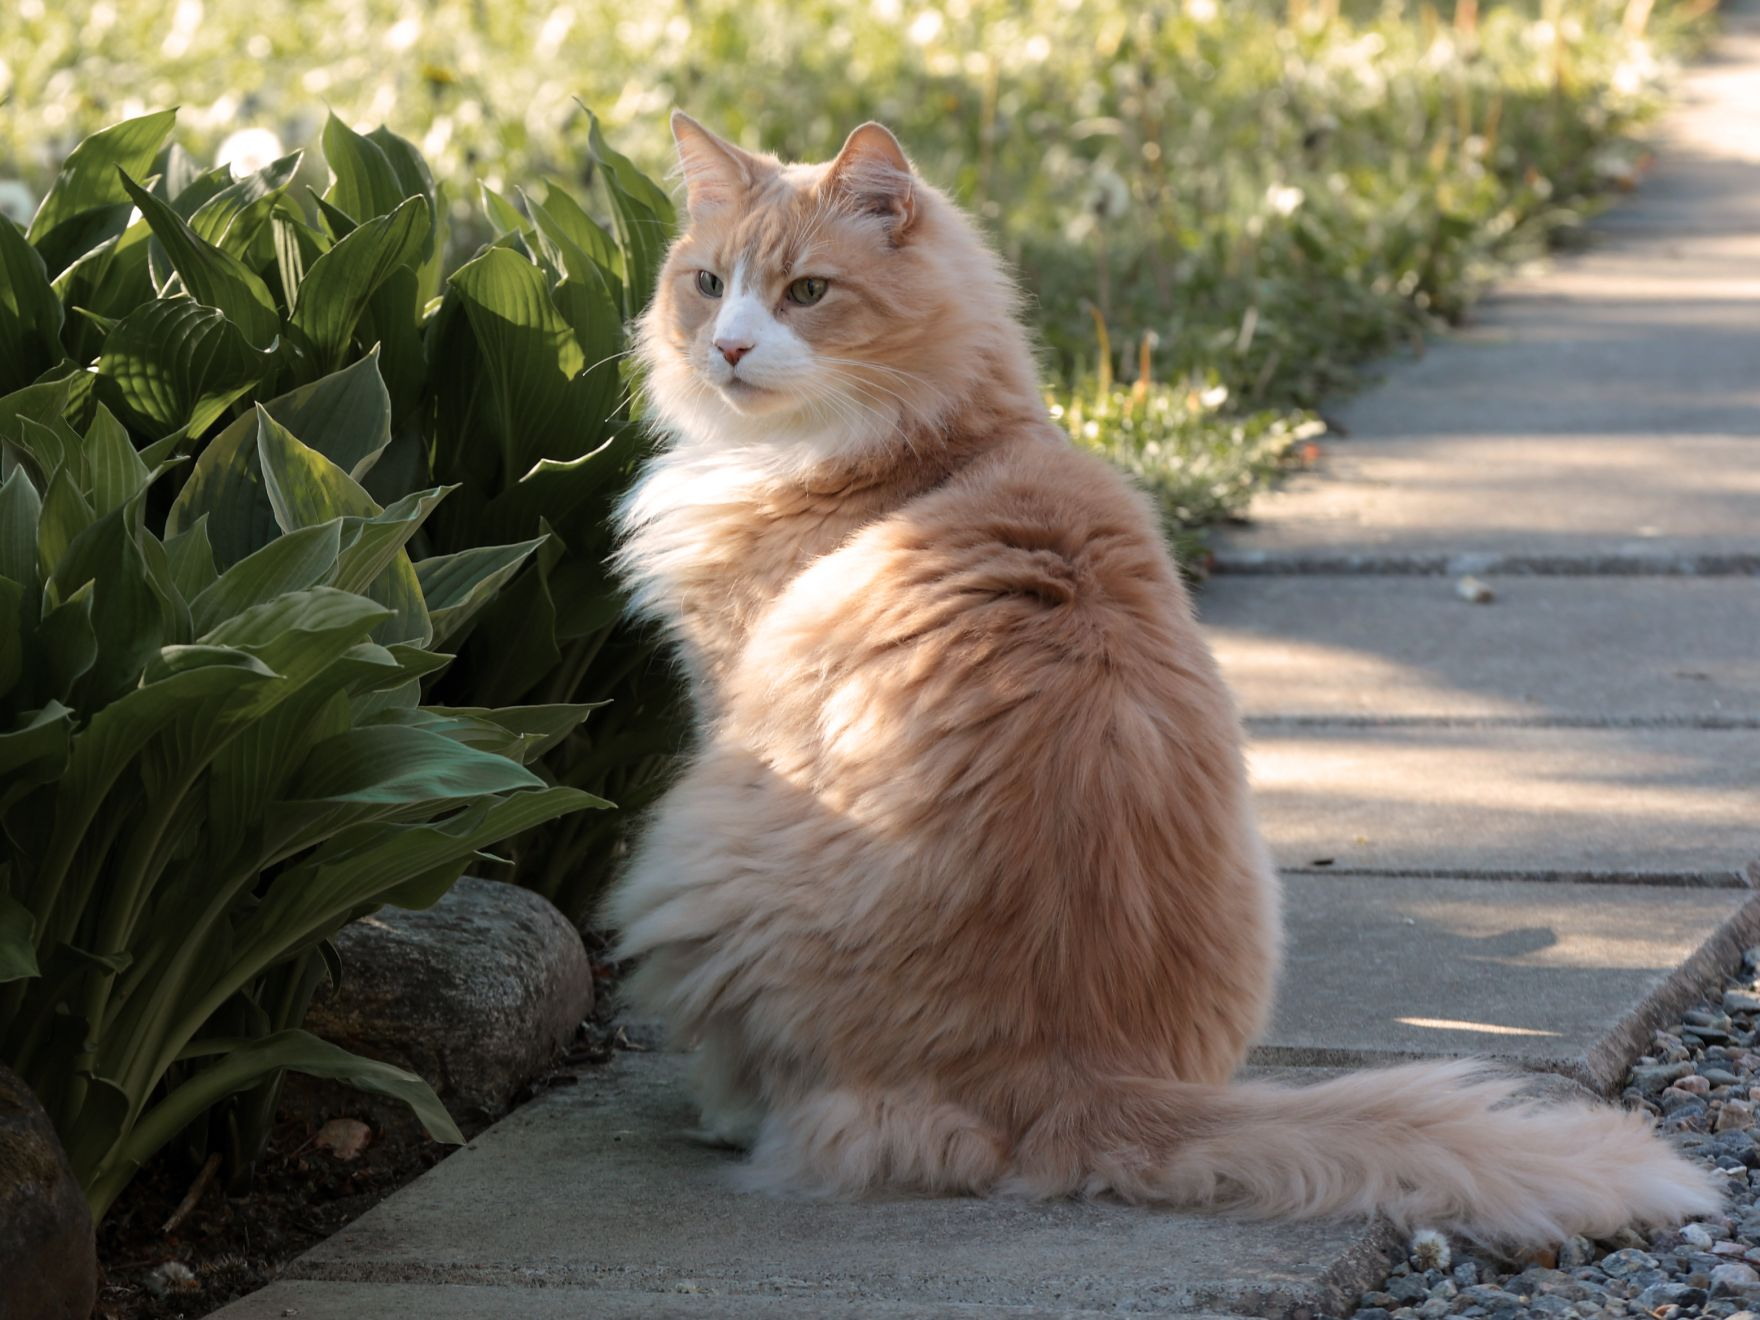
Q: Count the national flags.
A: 0